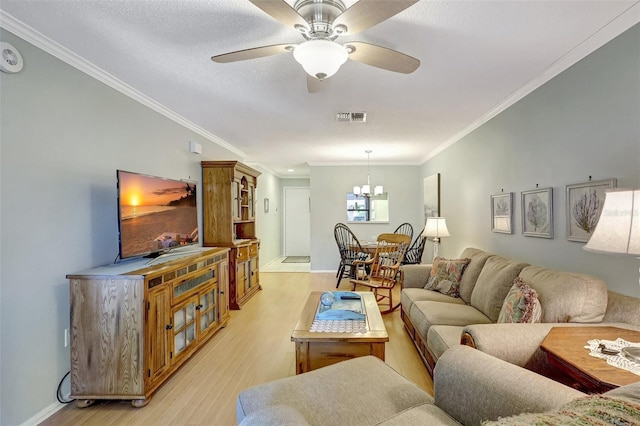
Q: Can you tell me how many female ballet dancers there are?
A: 0